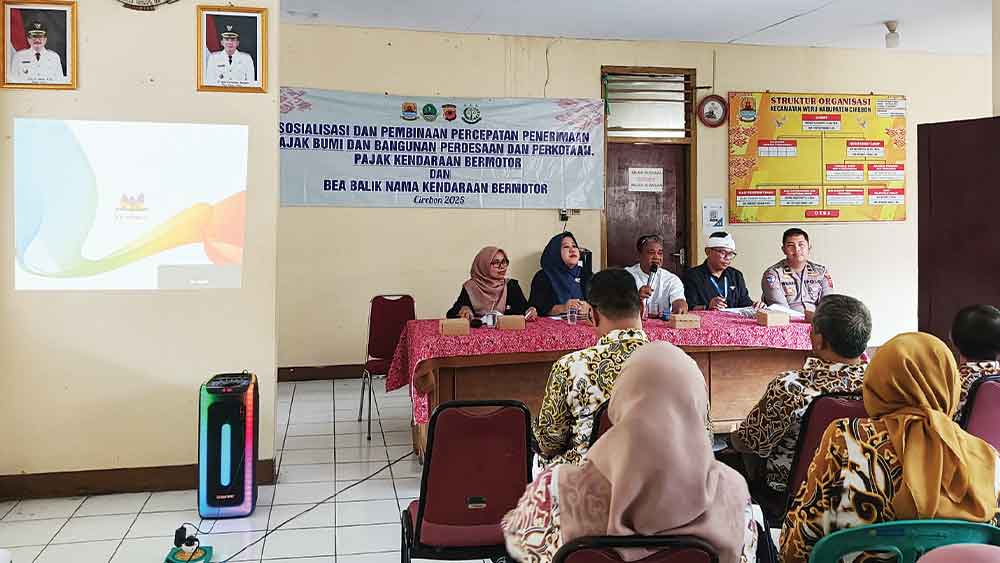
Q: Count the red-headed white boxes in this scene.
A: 9